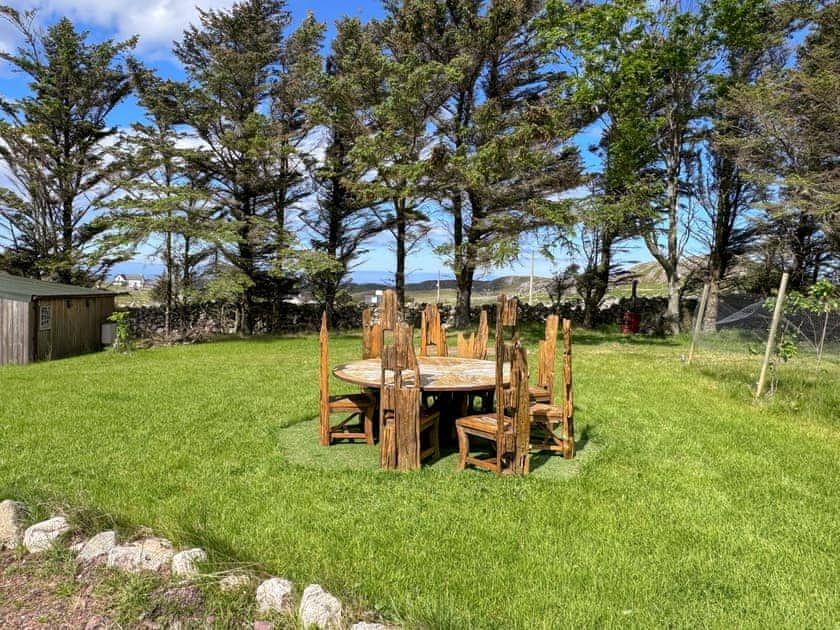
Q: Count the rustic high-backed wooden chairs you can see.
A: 8